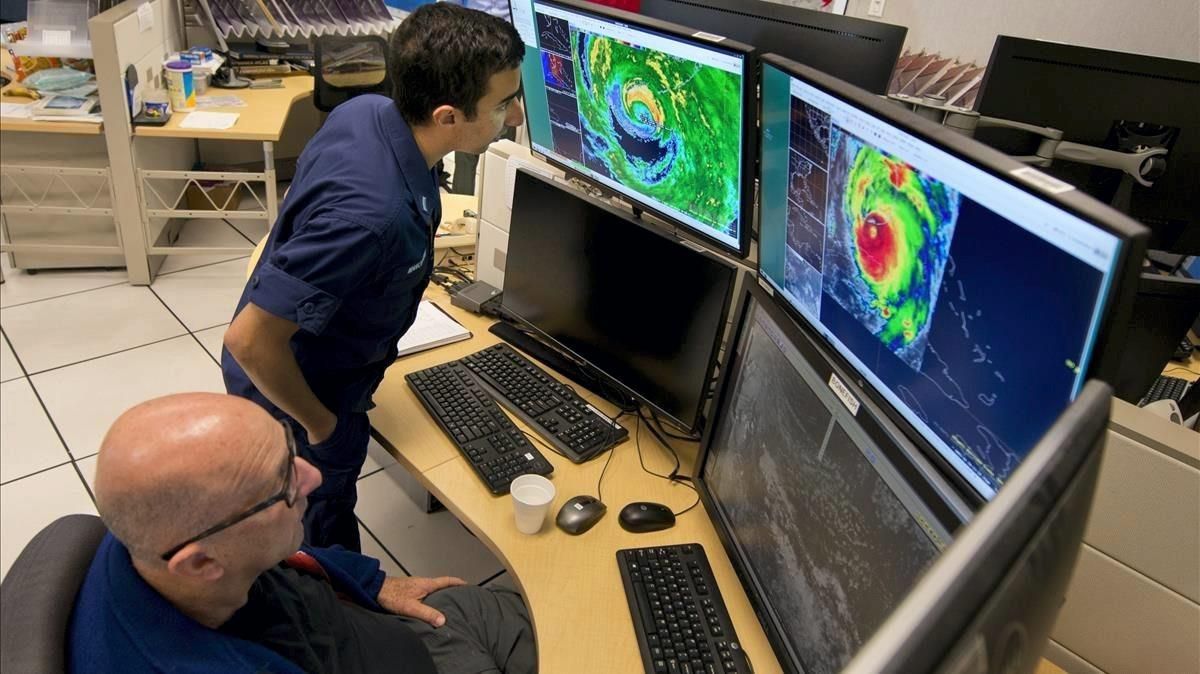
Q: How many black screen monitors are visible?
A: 1